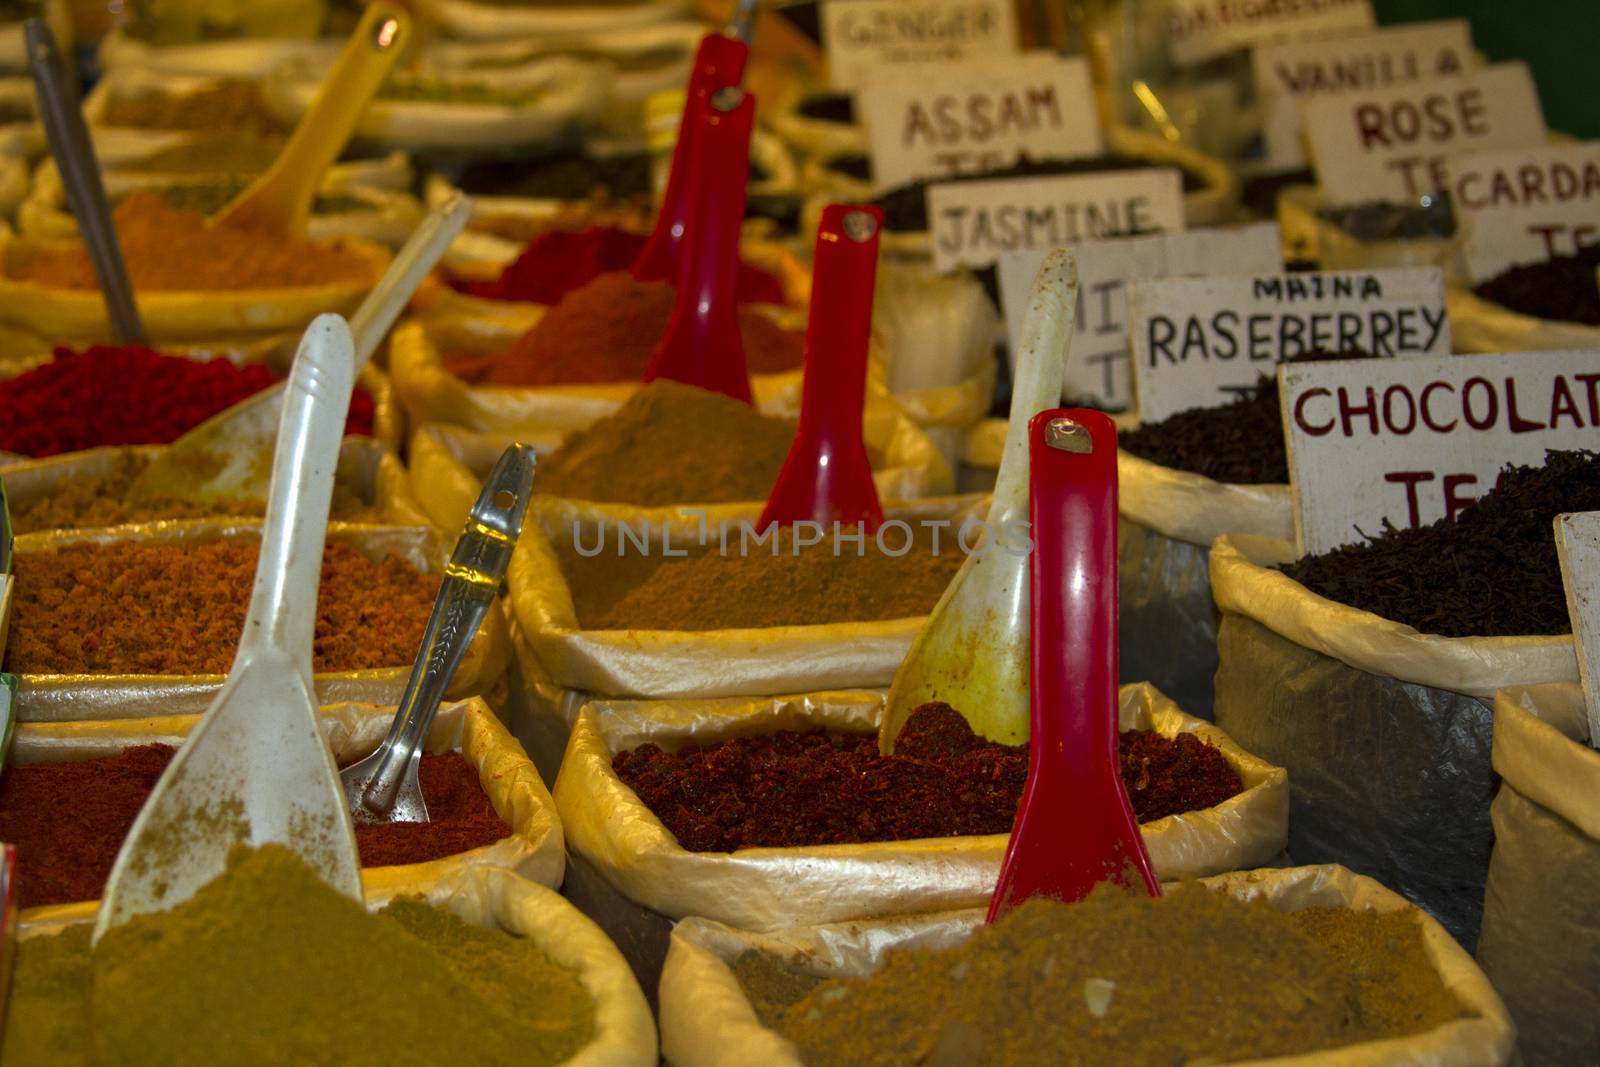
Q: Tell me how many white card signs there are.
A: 11